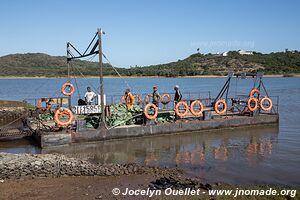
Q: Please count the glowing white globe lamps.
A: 0